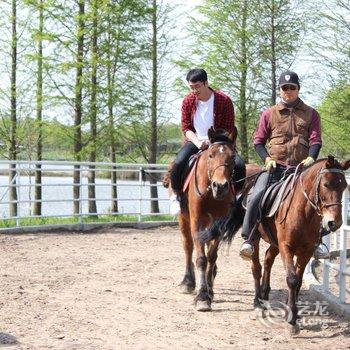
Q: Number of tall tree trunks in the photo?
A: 8